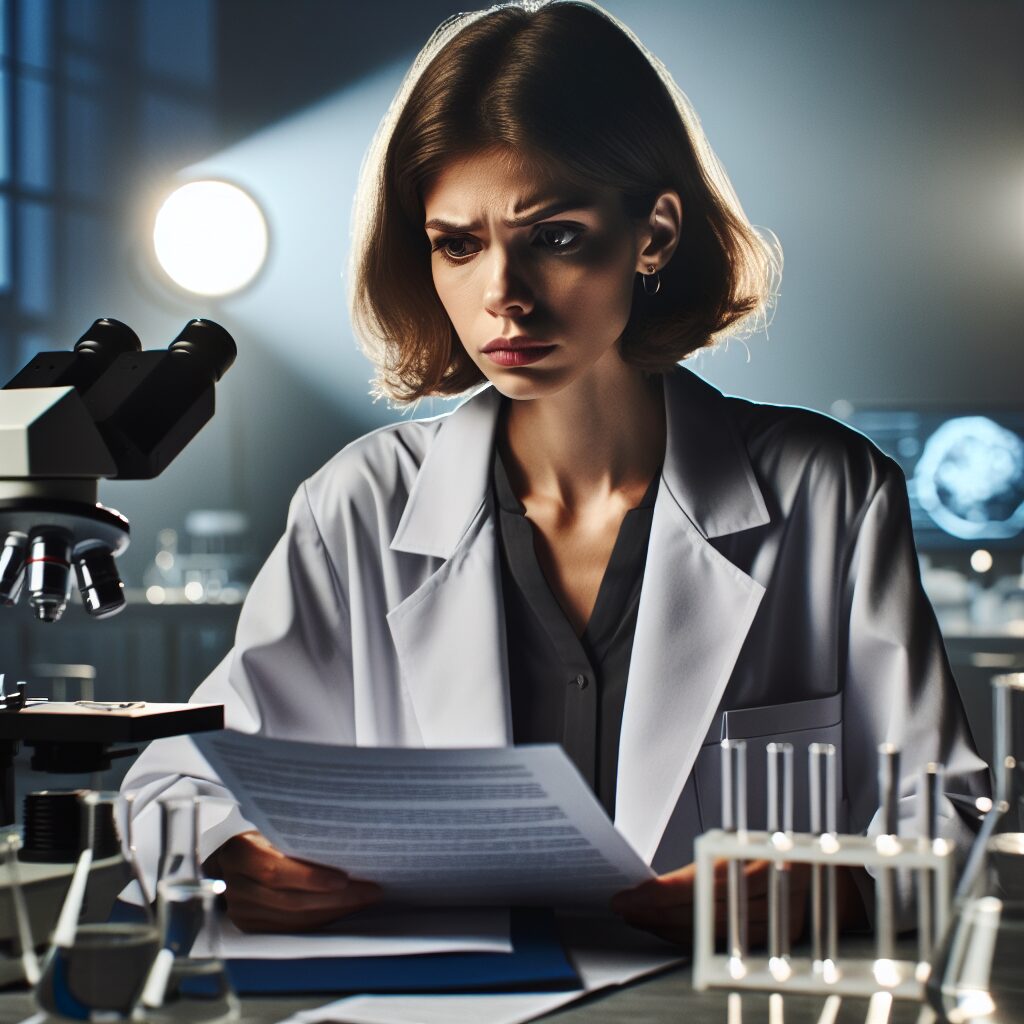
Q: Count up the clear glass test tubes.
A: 5